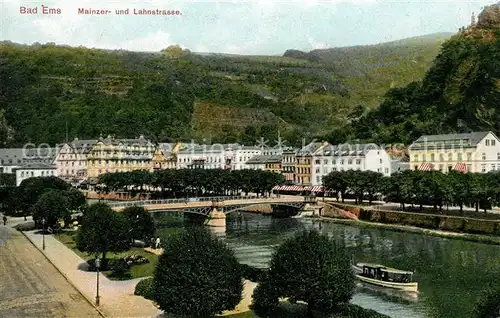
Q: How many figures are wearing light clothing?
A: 1